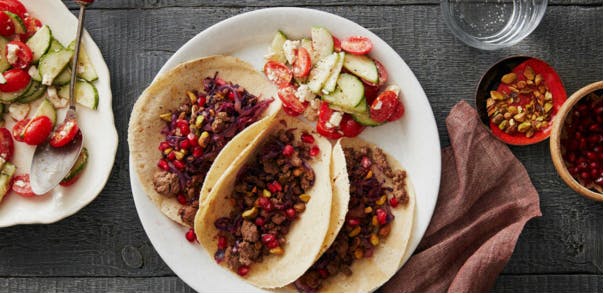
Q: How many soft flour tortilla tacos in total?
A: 3